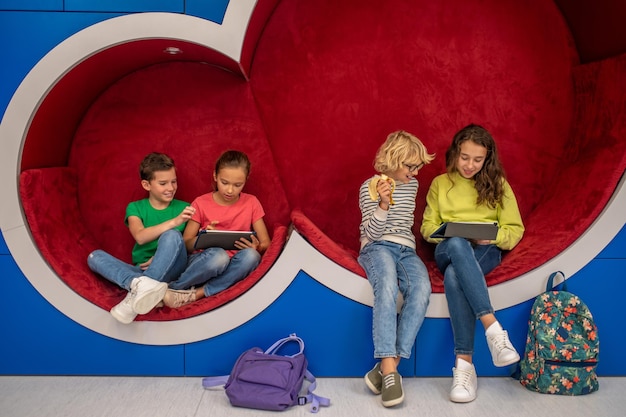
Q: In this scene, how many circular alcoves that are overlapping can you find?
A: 2